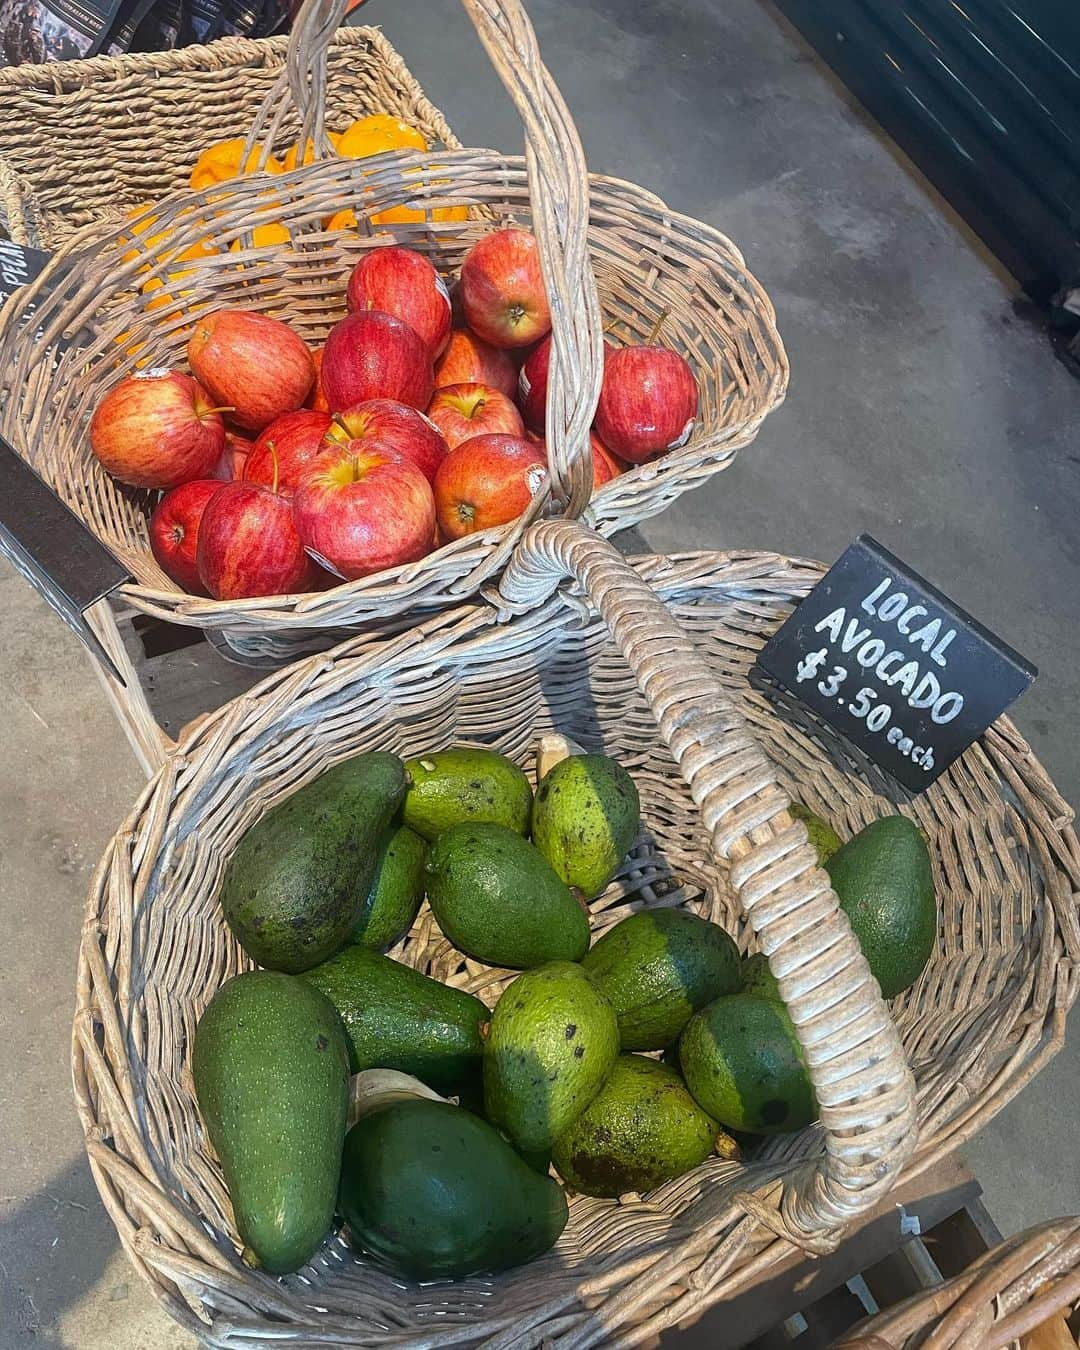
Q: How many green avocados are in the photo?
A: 15